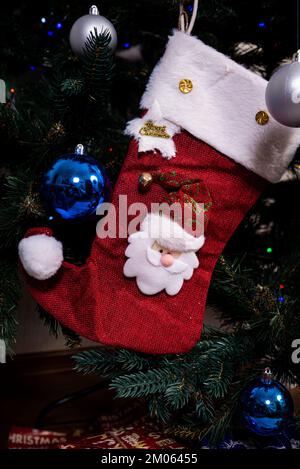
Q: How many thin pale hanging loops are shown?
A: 1